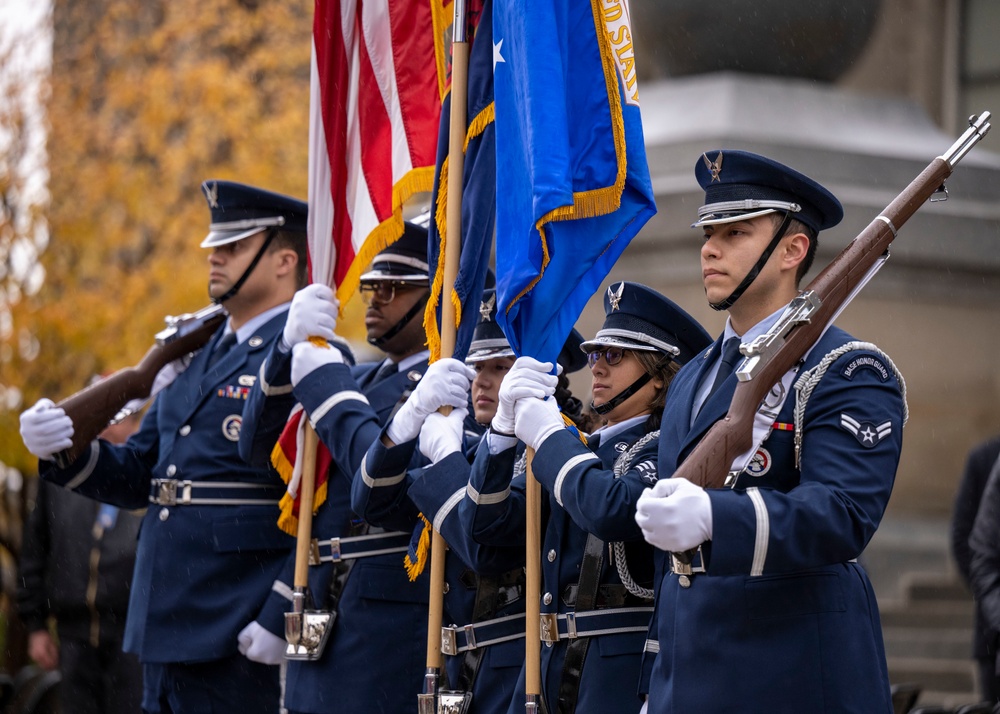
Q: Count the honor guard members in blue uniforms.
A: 5